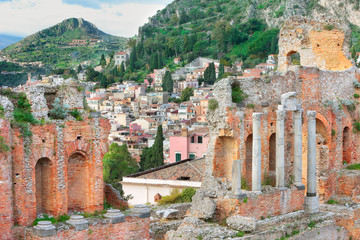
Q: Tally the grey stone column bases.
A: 4